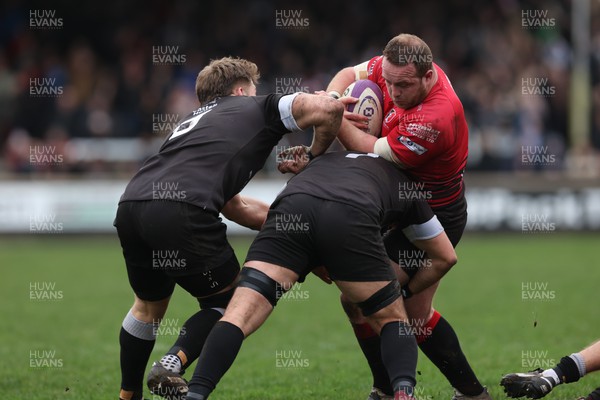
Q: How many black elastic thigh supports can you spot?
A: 2